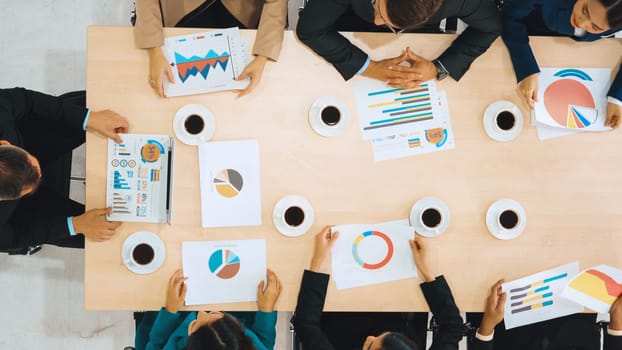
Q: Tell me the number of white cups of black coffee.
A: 7